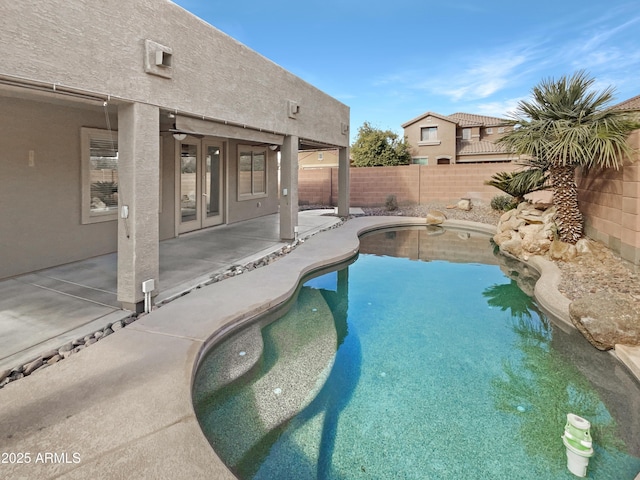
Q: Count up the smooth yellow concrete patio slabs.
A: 0